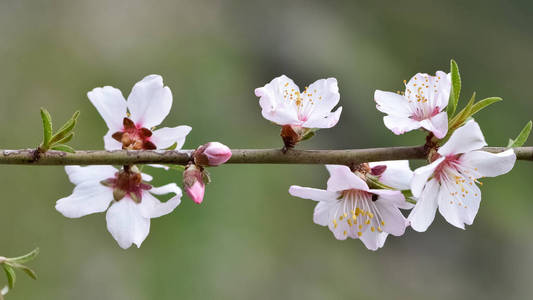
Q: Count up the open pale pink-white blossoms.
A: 6